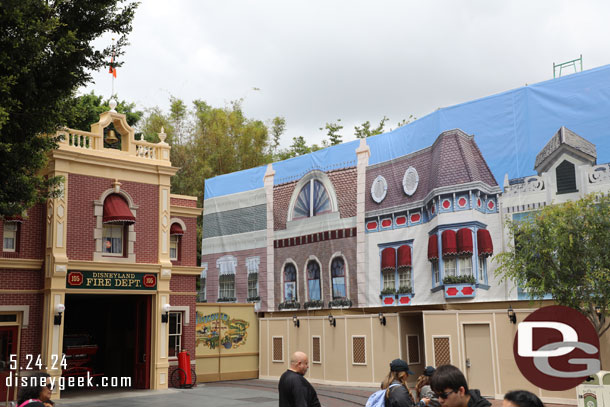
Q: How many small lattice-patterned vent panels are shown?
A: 5